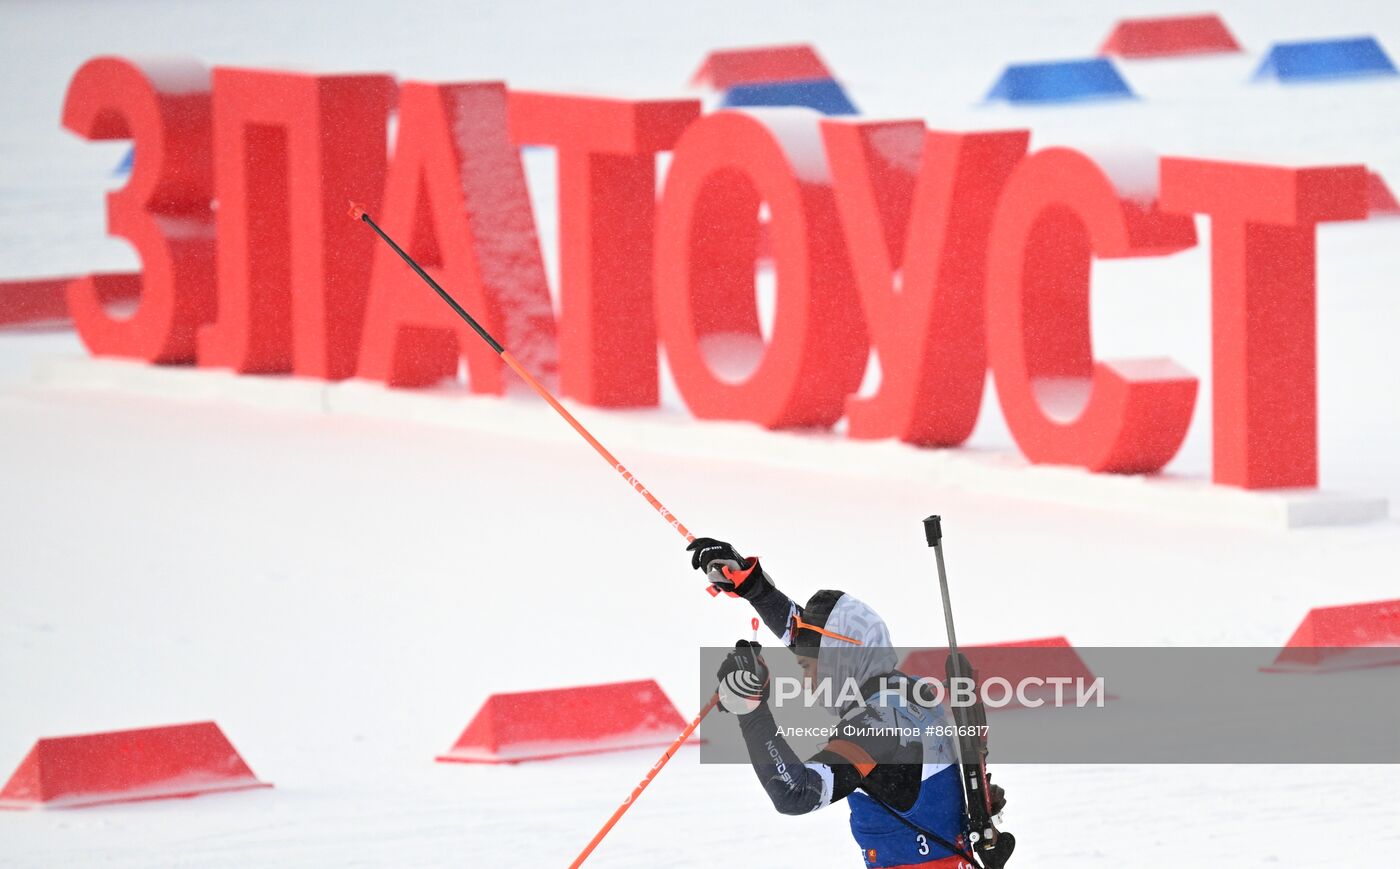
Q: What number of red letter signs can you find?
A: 8